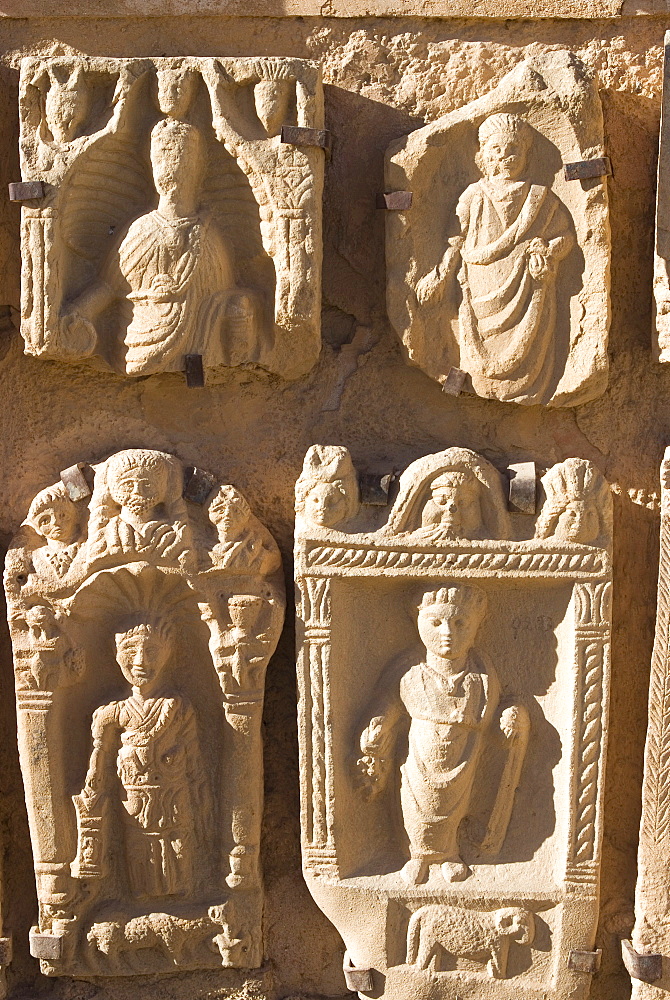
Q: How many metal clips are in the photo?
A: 15